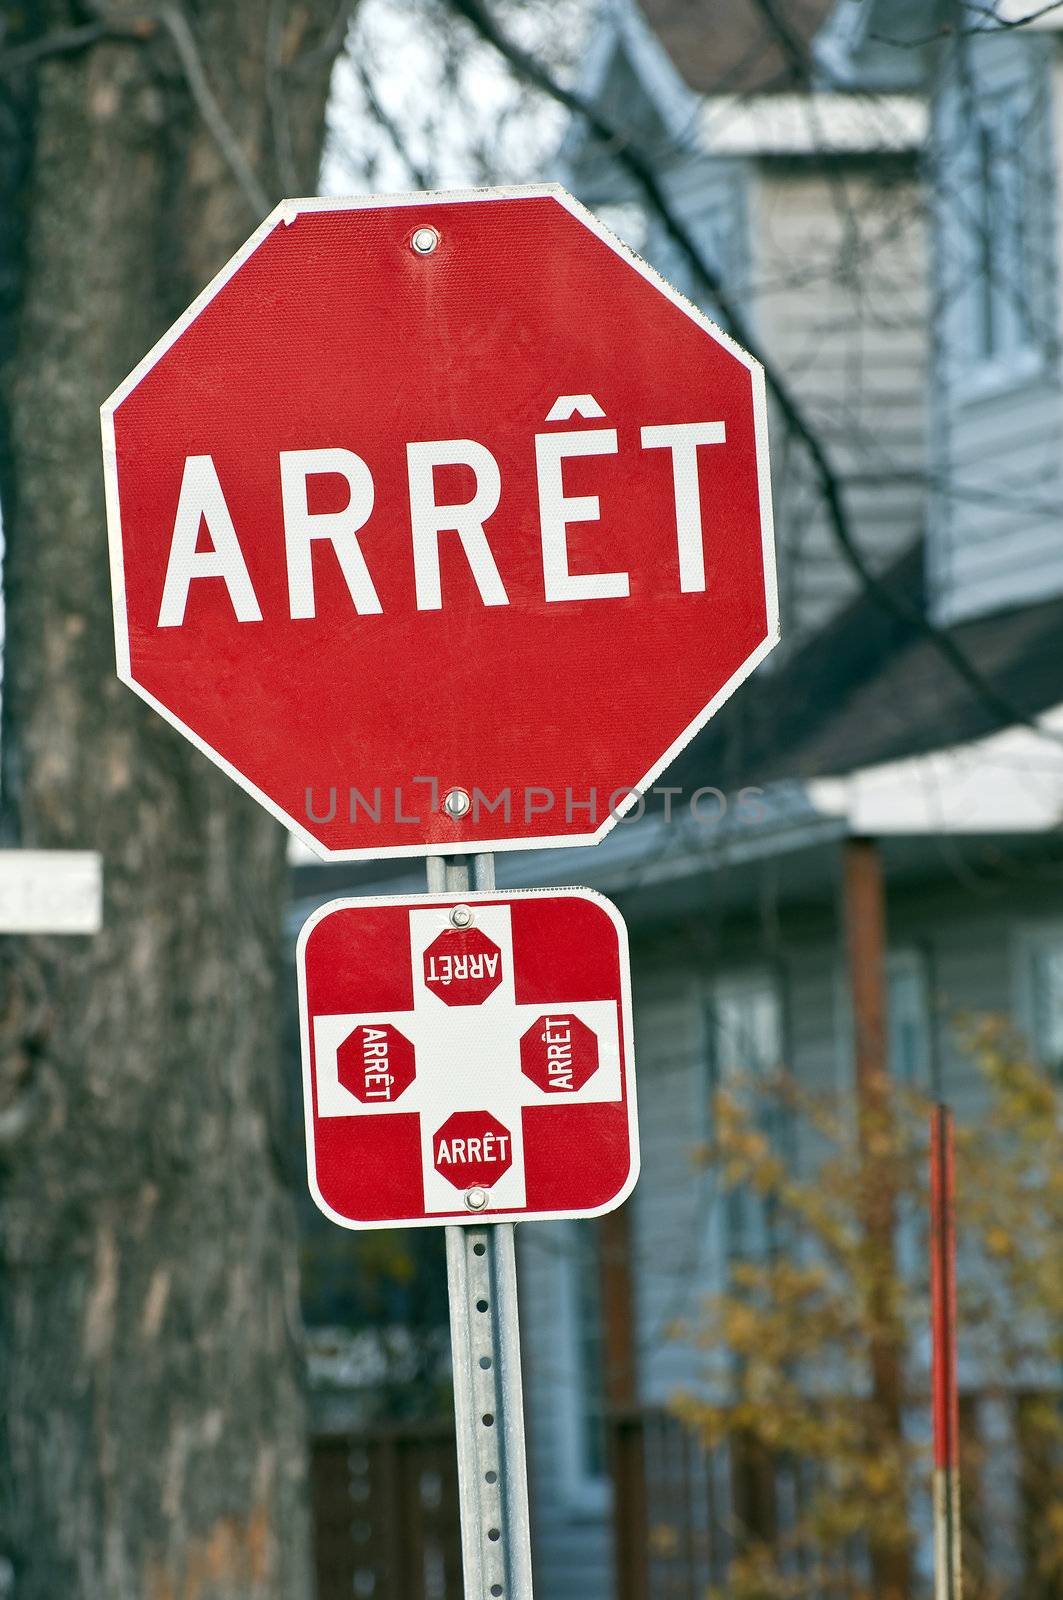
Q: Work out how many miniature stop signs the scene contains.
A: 4